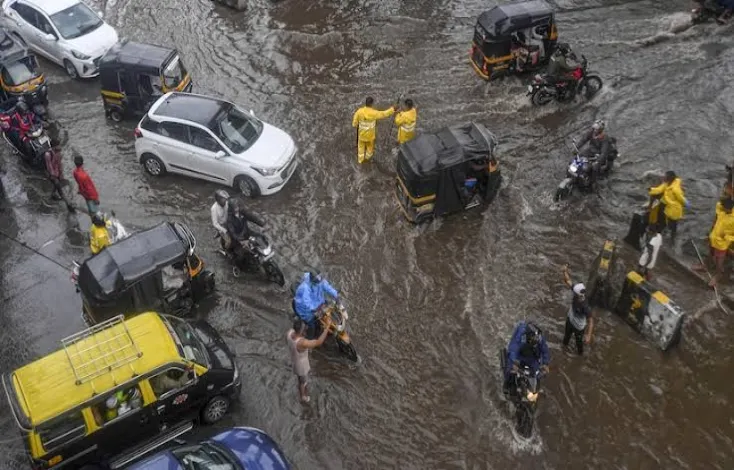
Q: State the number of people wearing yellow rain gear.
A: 5